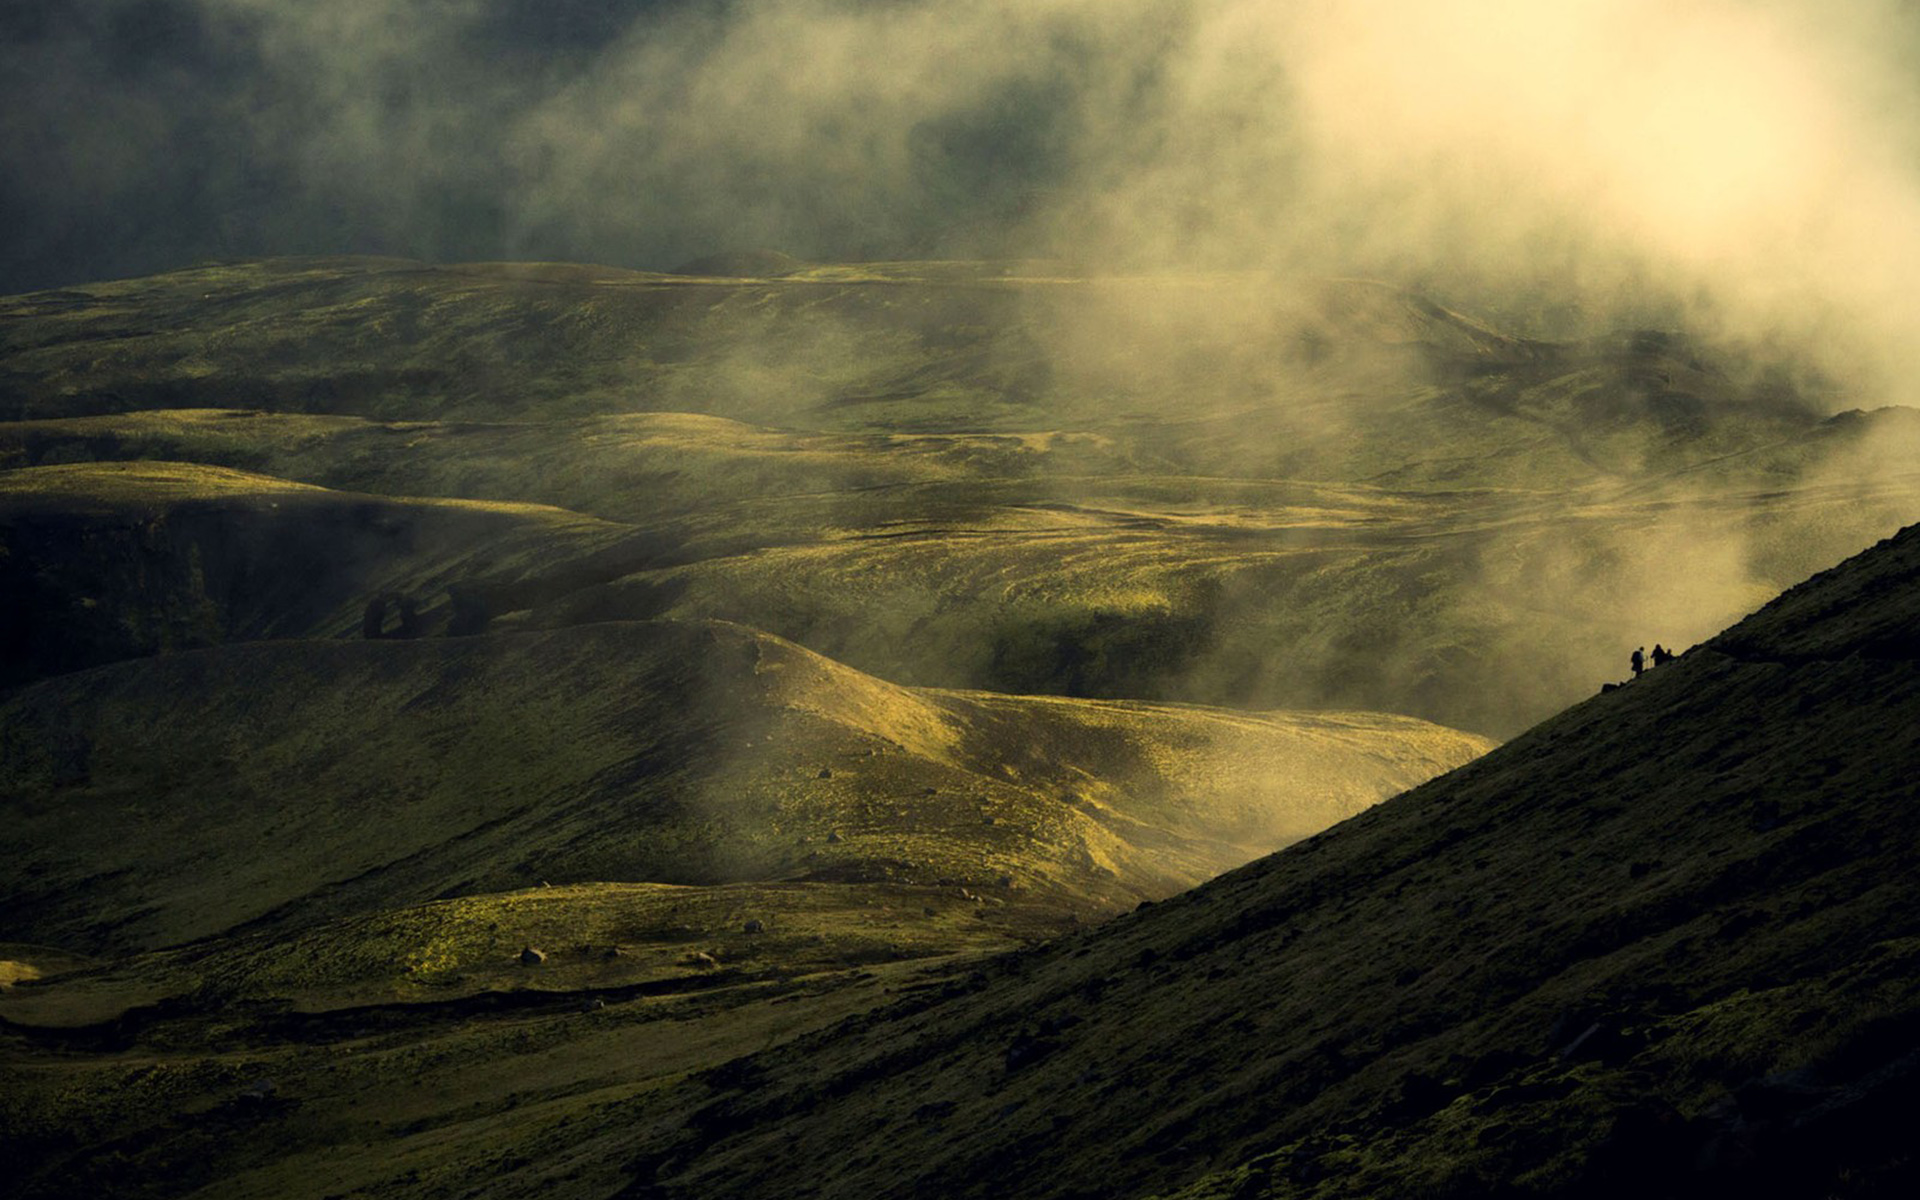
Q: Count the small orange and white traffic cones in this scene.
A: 0